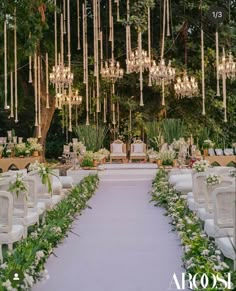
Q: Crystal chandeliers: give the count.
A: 7